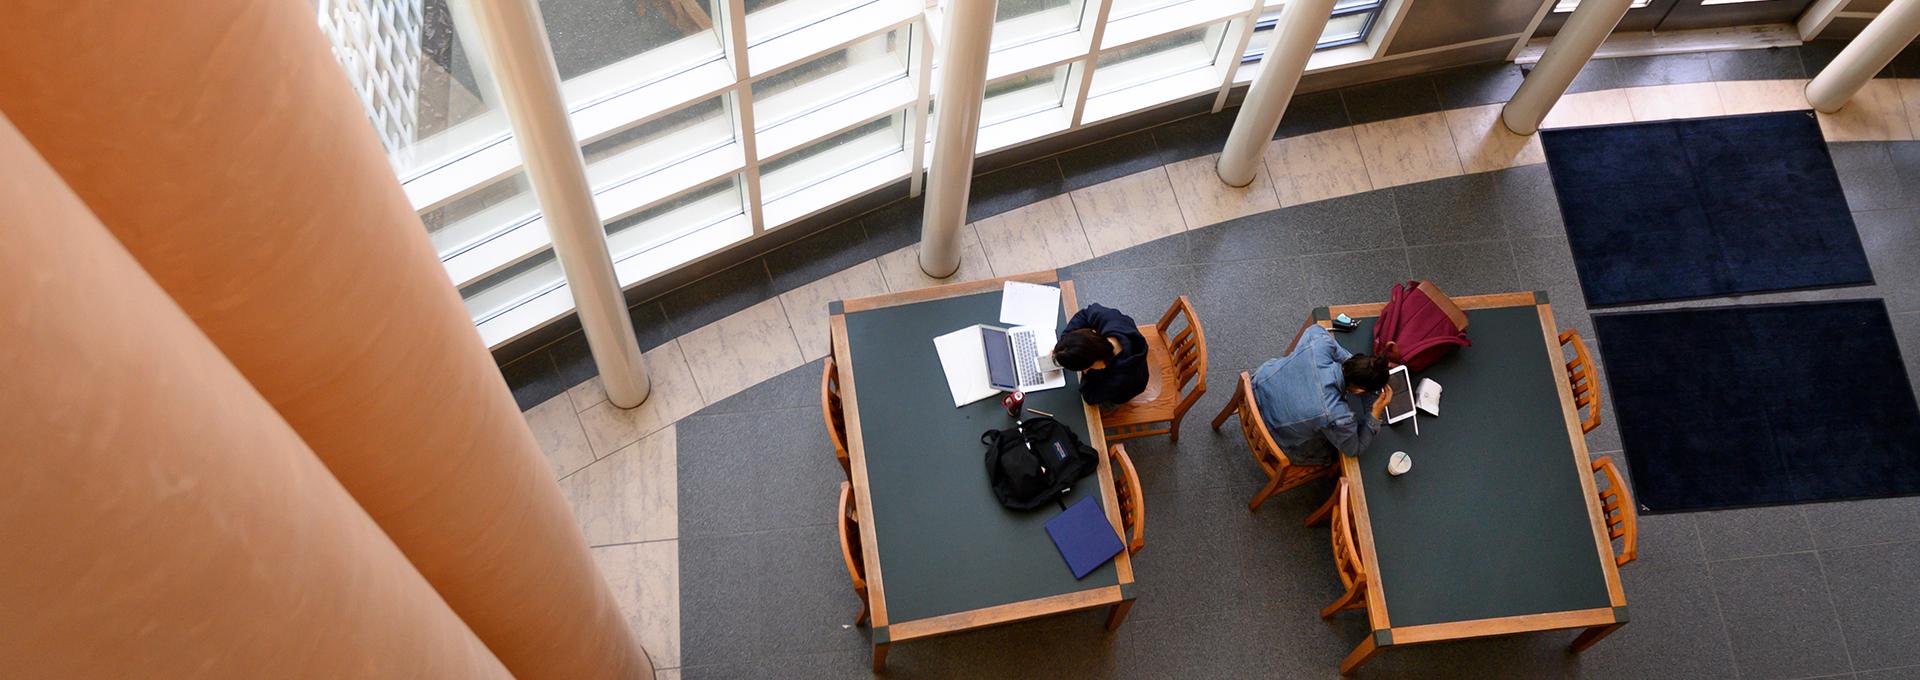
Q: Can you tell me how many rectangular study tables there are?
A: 2